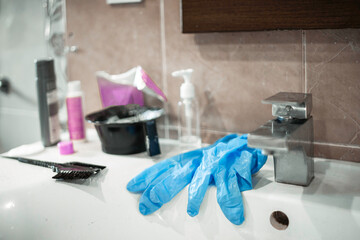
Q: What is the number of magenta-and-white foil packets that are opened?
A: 1